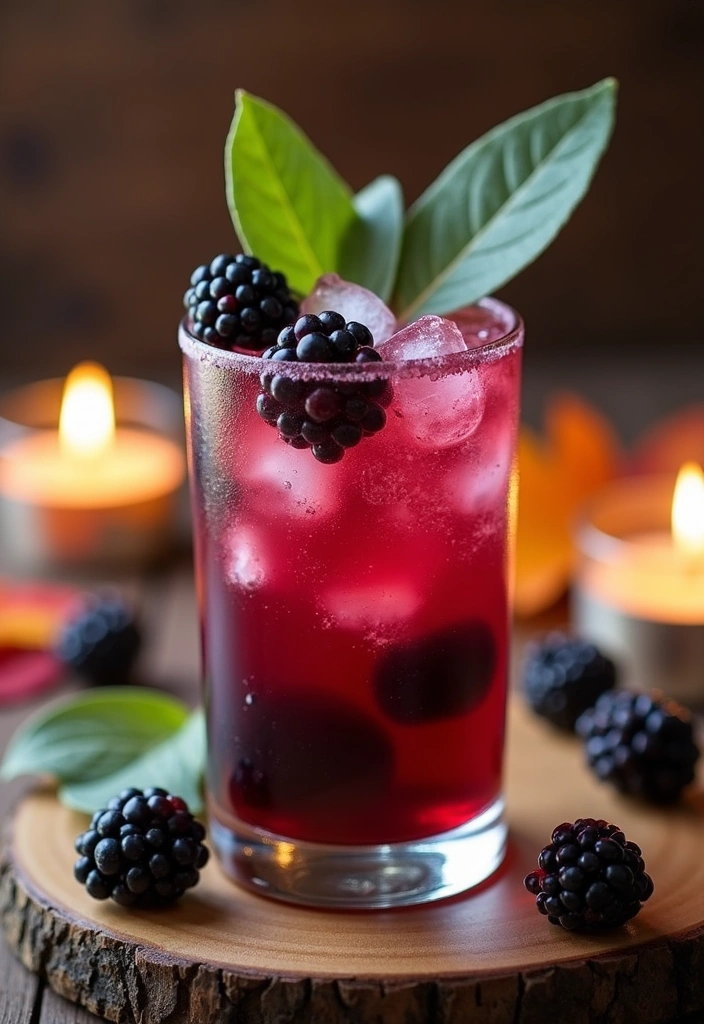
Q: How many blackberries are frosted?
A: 0